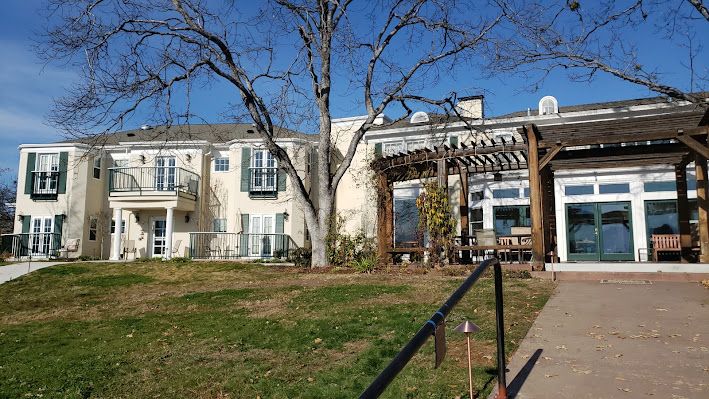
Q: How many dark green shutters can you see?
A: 10